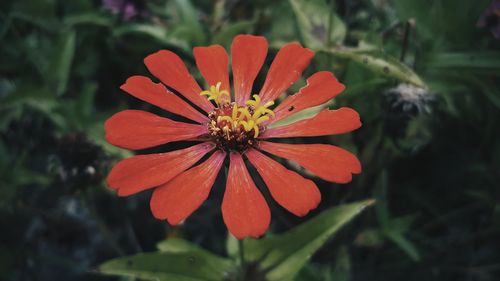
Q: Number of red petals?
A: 13